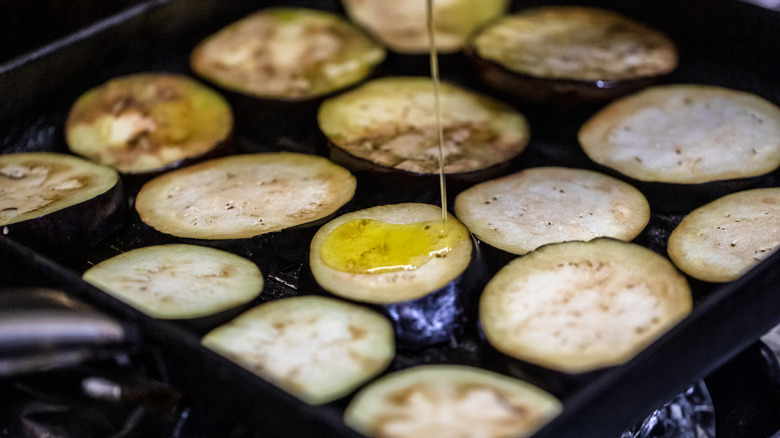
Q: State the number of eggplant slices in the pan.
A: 15